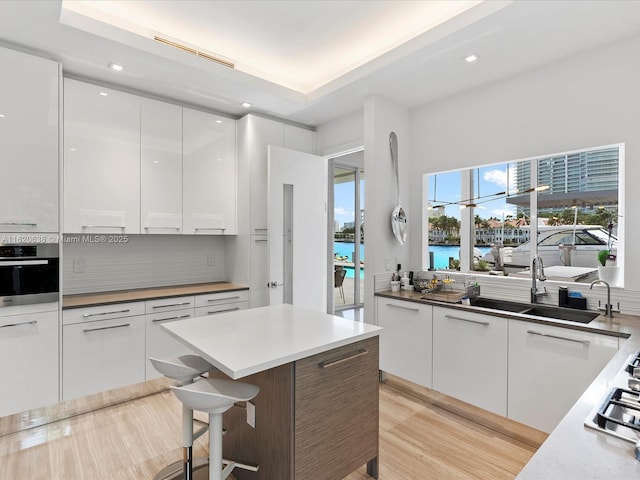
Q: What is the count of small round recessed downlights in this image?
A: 3